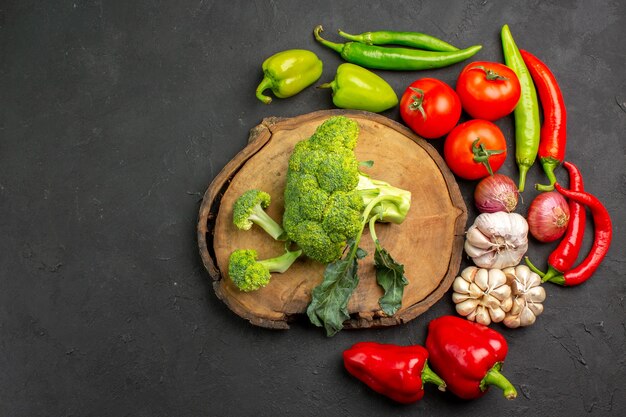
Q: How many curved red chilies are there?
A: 3